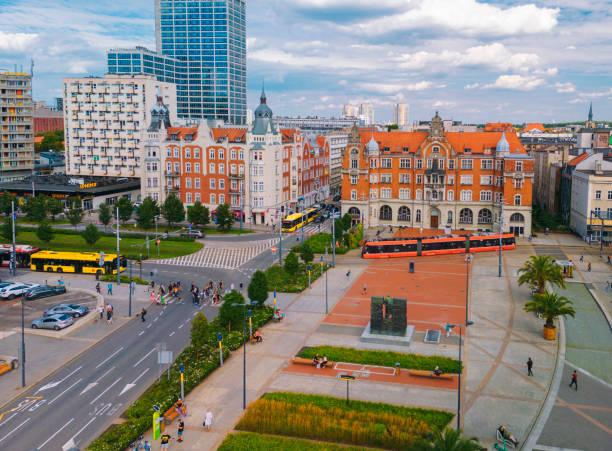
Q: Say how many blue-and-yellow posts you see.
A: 6